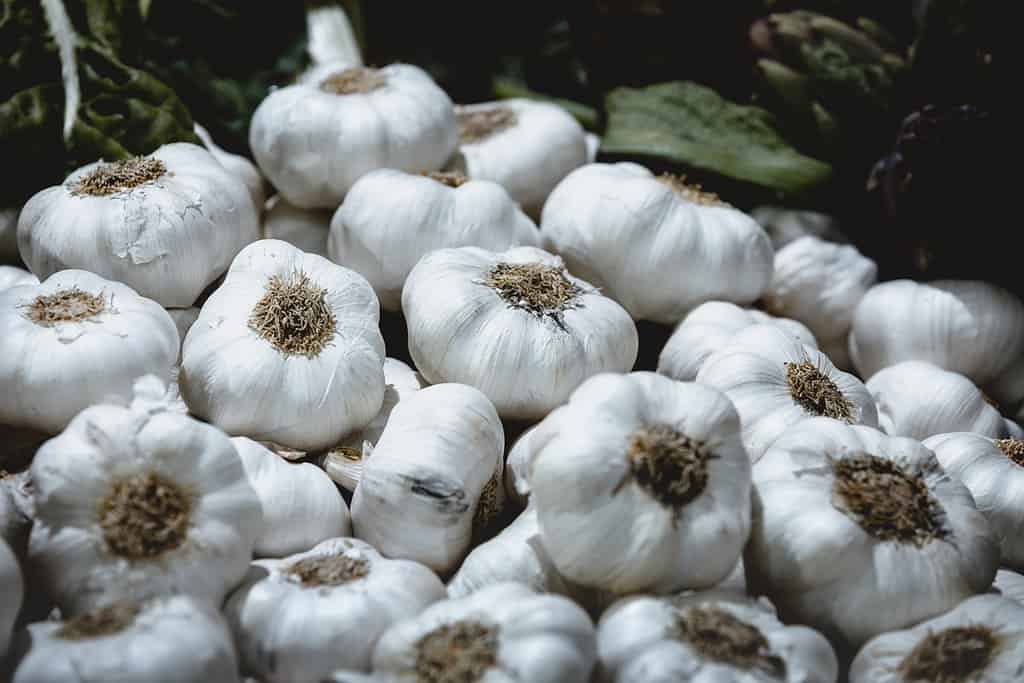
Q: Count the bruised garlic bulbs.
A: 1